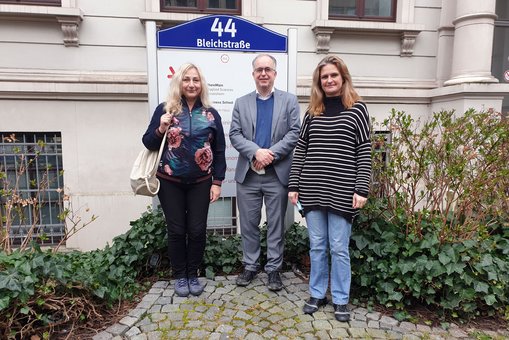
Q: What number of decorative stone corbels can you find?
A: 3